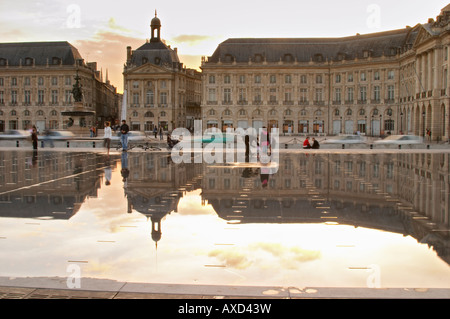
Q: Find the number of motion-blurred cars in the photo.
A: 6